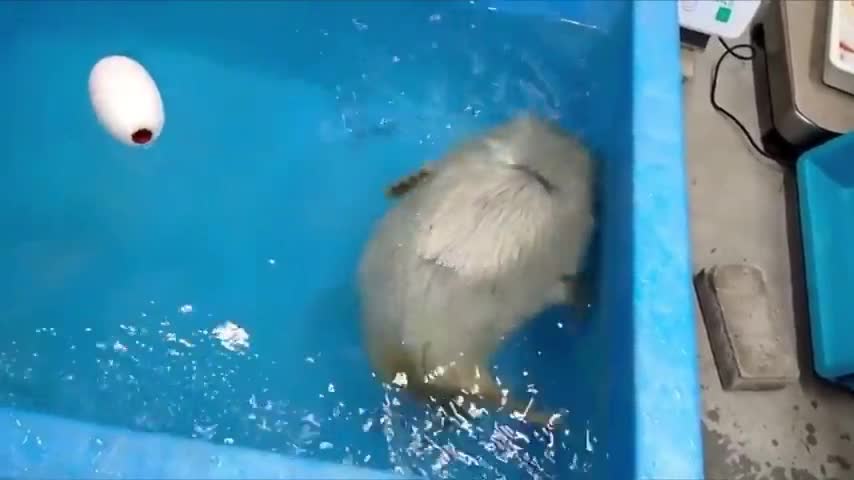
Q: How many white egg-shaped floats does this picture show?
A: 1